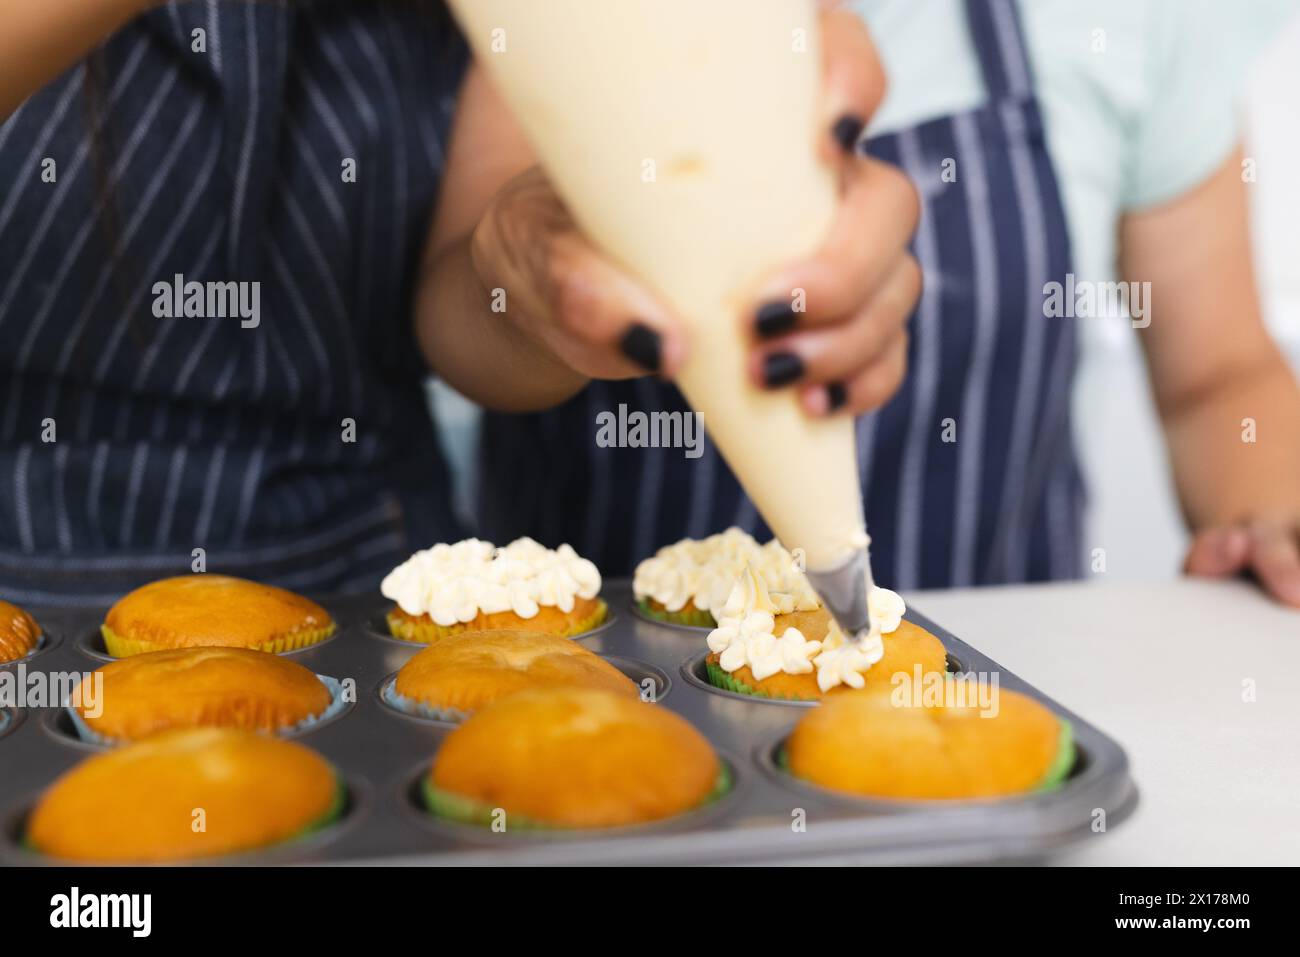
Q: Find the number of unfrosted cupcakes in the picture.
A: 7